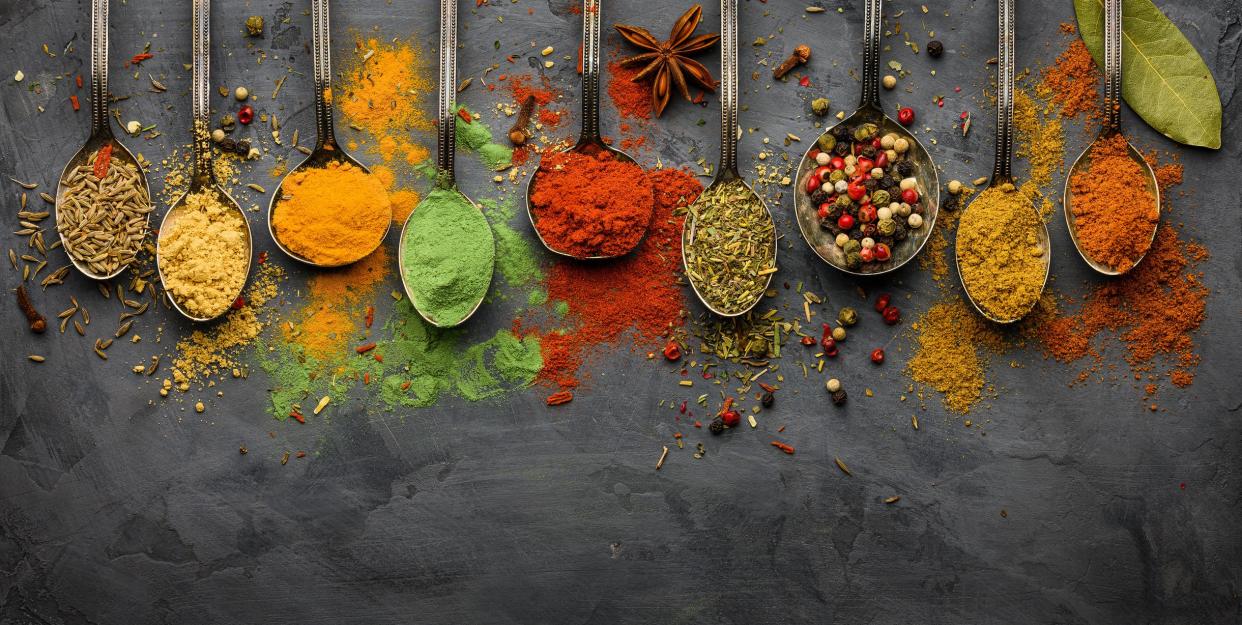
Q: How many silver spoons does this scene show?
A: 9